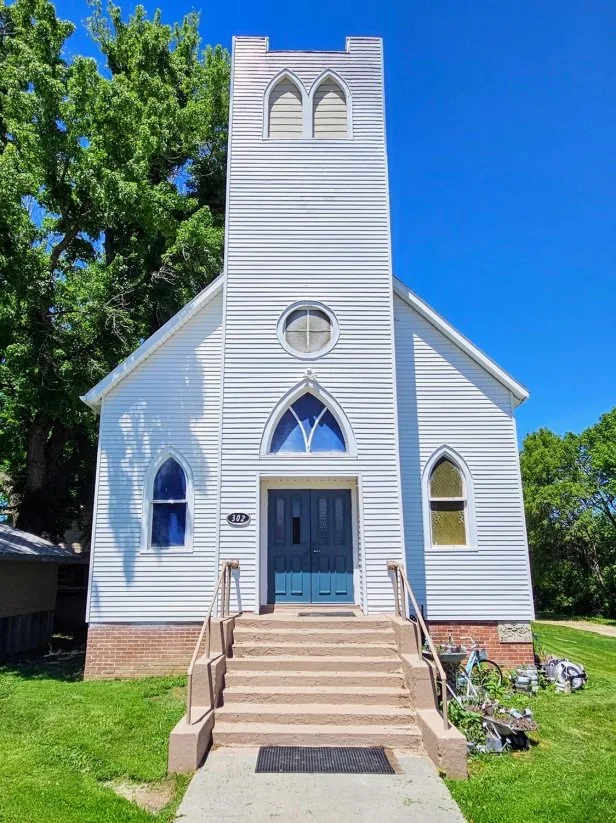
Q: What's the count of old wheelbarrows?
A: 1